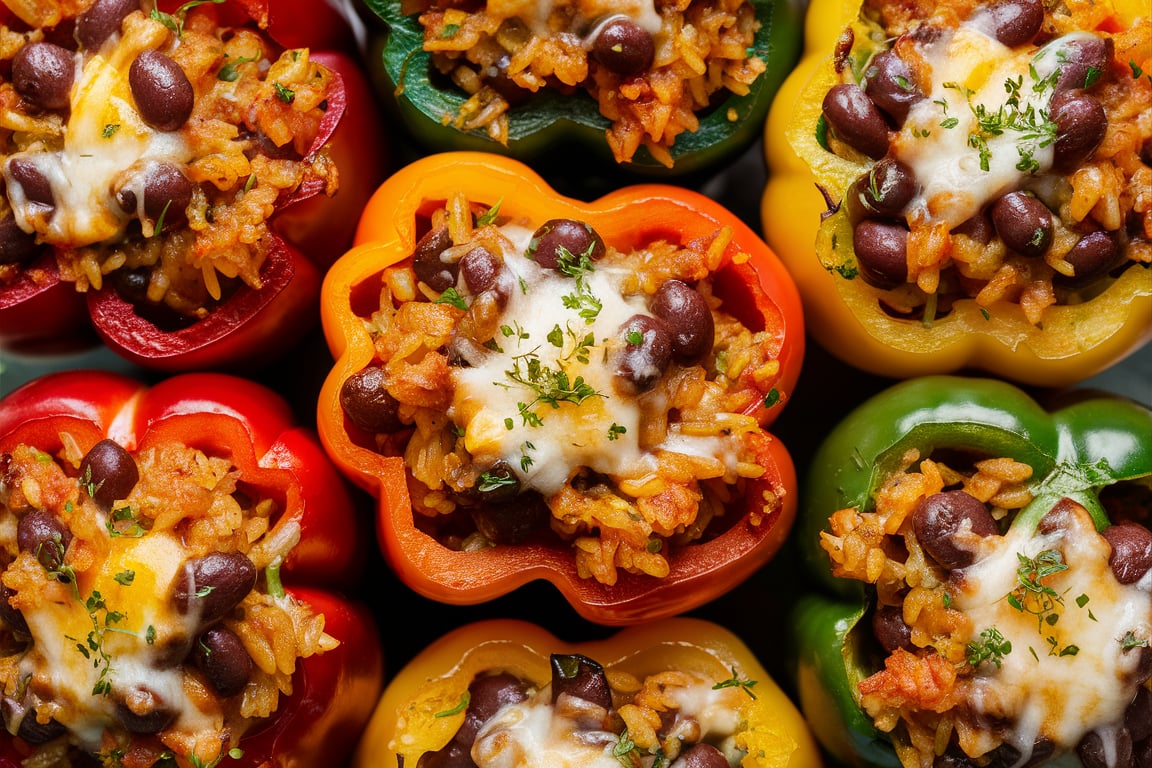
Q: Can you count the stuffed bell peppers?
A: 7